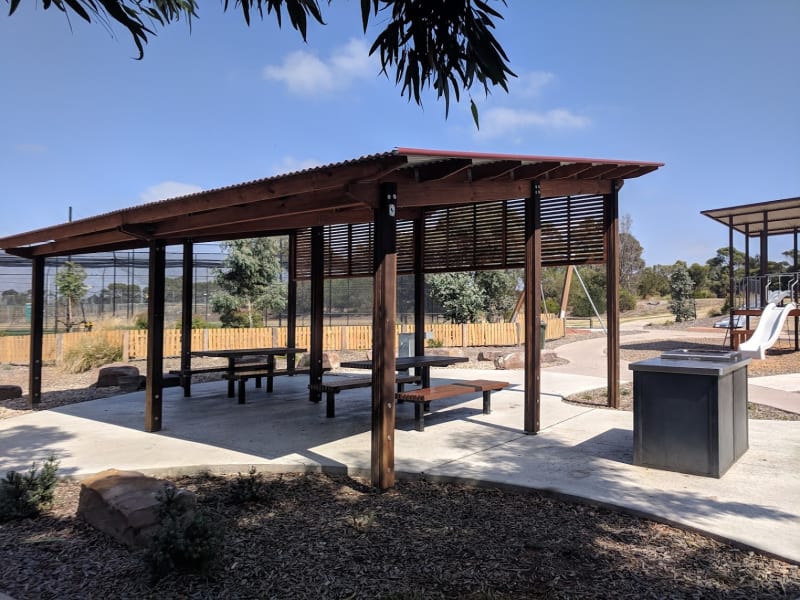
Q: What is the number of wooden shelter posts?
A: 9